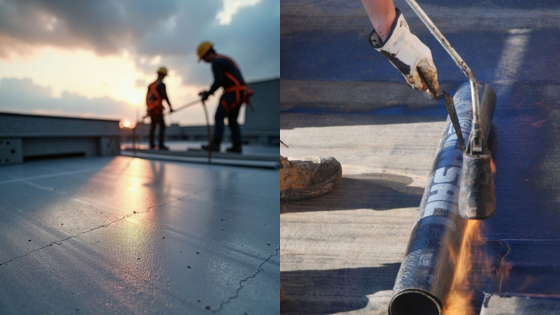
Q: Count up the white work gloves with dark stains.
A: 1